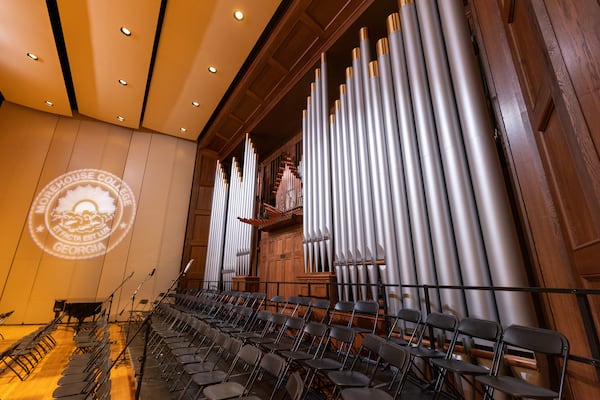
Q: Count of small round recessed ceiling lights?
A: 9